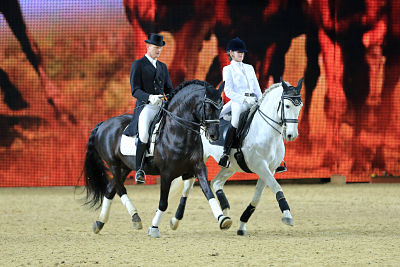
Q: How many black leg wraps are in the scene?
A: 4